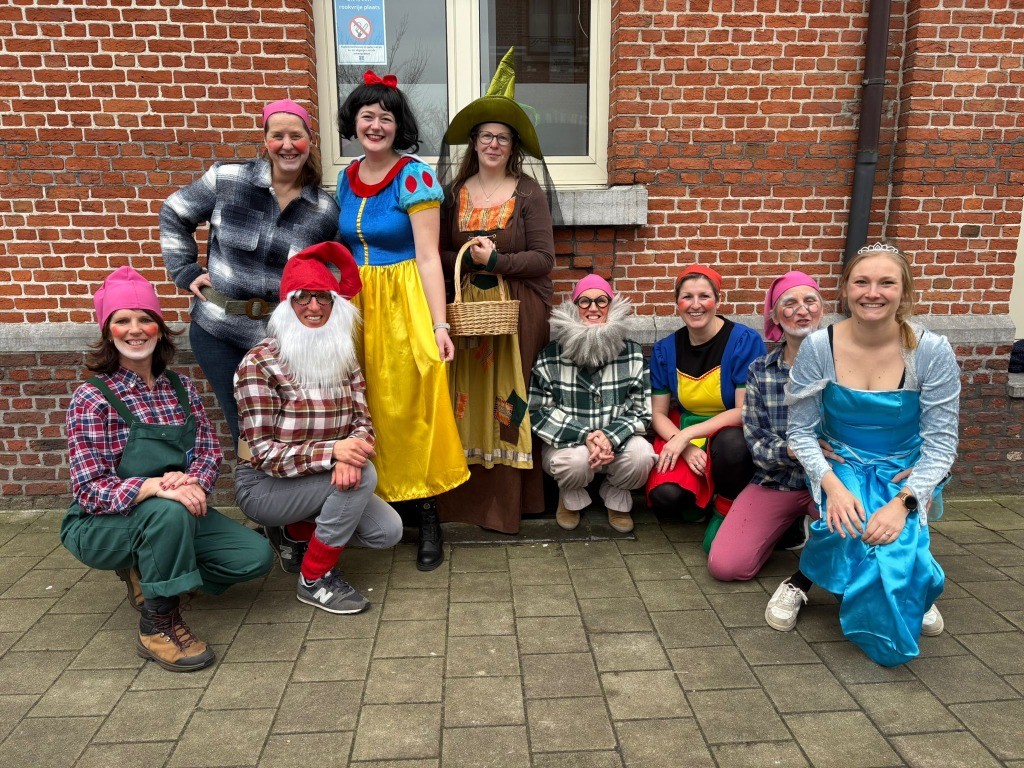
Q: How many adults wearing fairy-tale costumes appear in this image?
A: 9